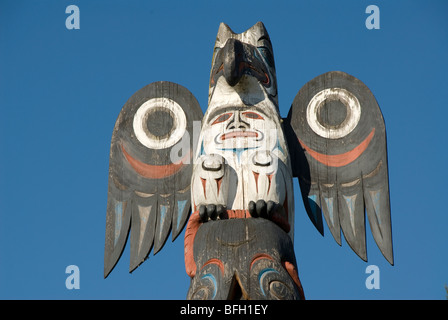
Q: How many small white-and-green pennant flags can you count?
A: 0